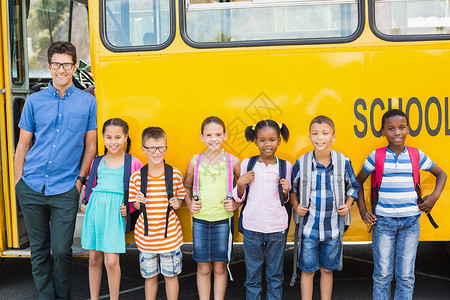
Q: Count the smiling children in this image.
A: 6